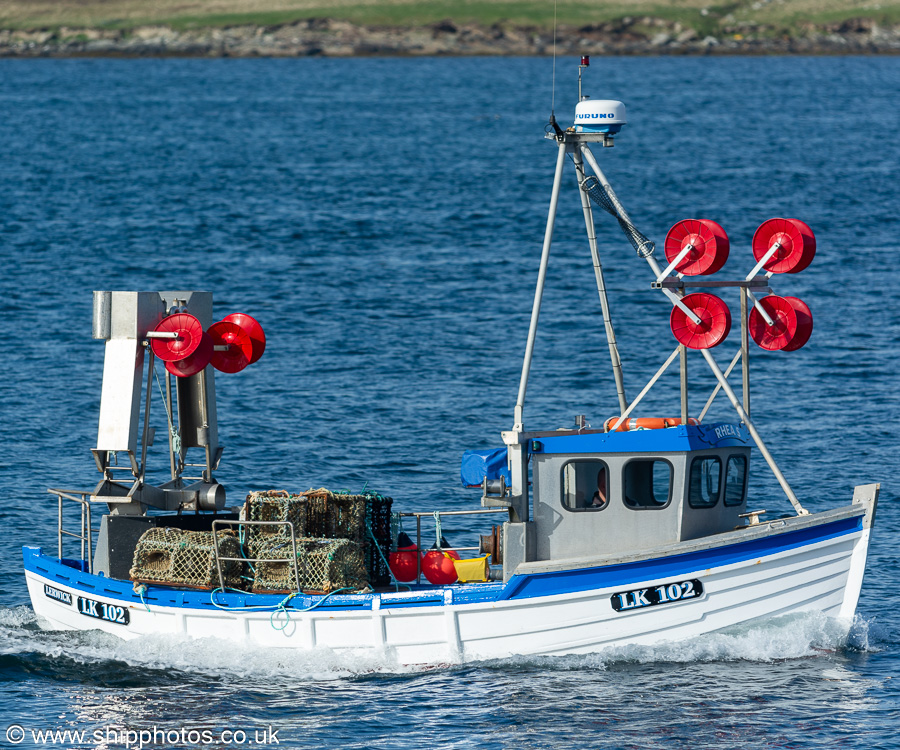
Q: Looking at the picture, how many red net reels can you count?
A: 6